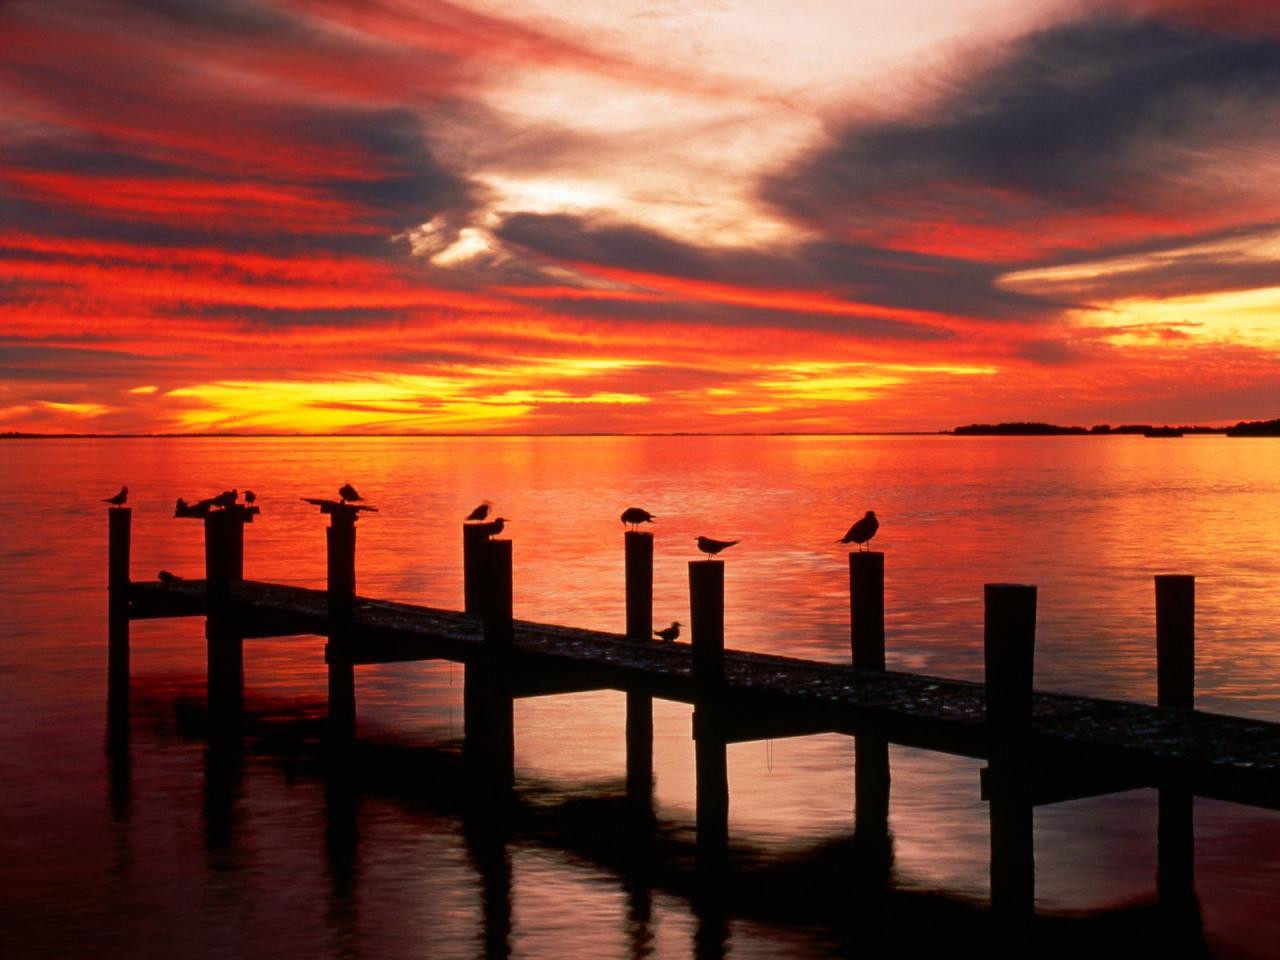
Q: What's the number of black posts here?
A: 10